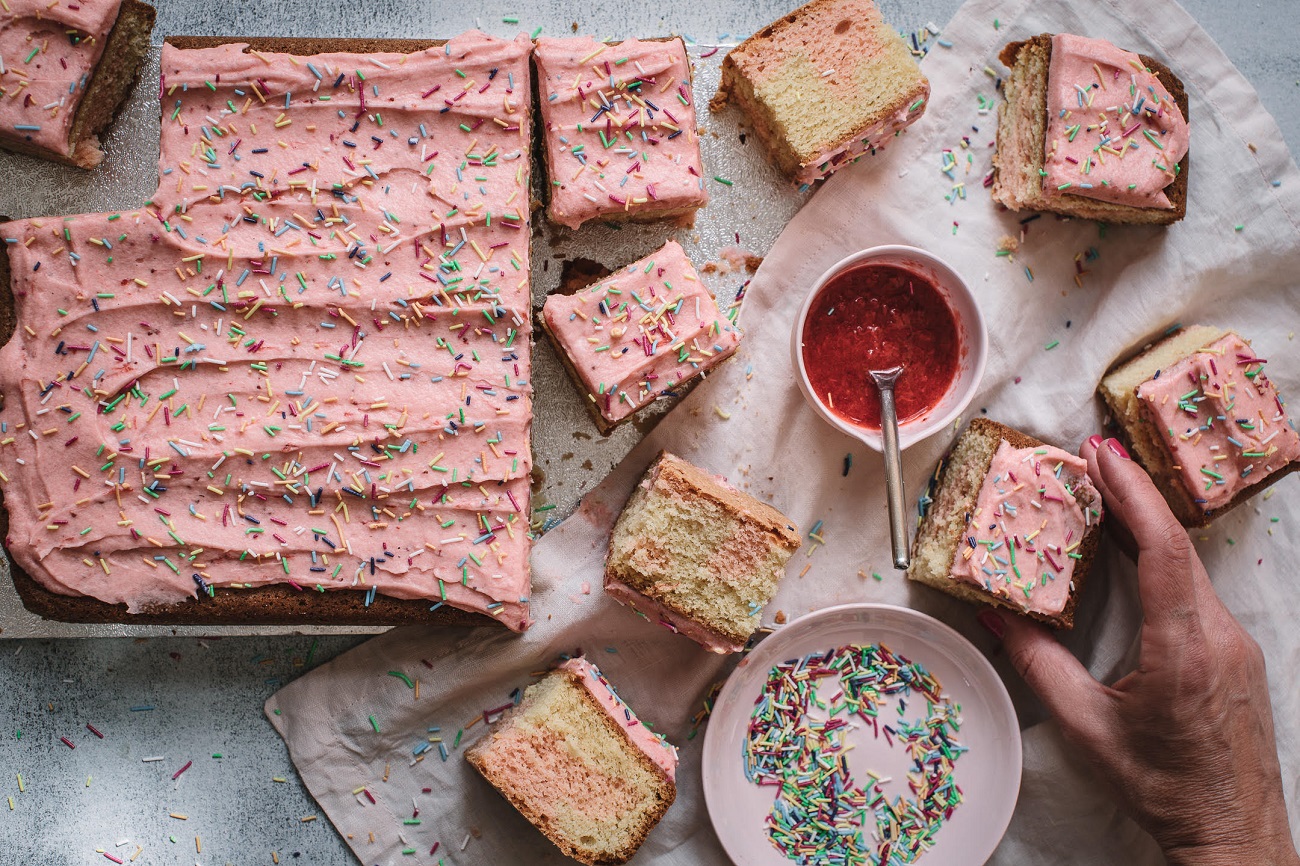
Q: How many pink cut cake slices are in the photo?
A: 9